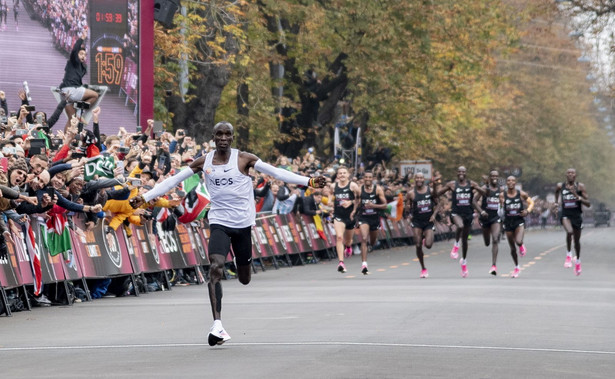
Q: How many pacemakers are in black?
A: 7